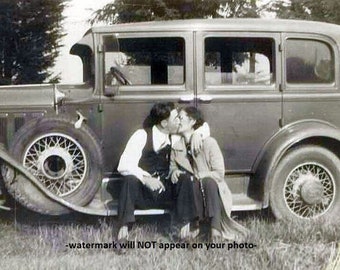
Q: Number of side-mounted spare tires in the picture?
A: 1